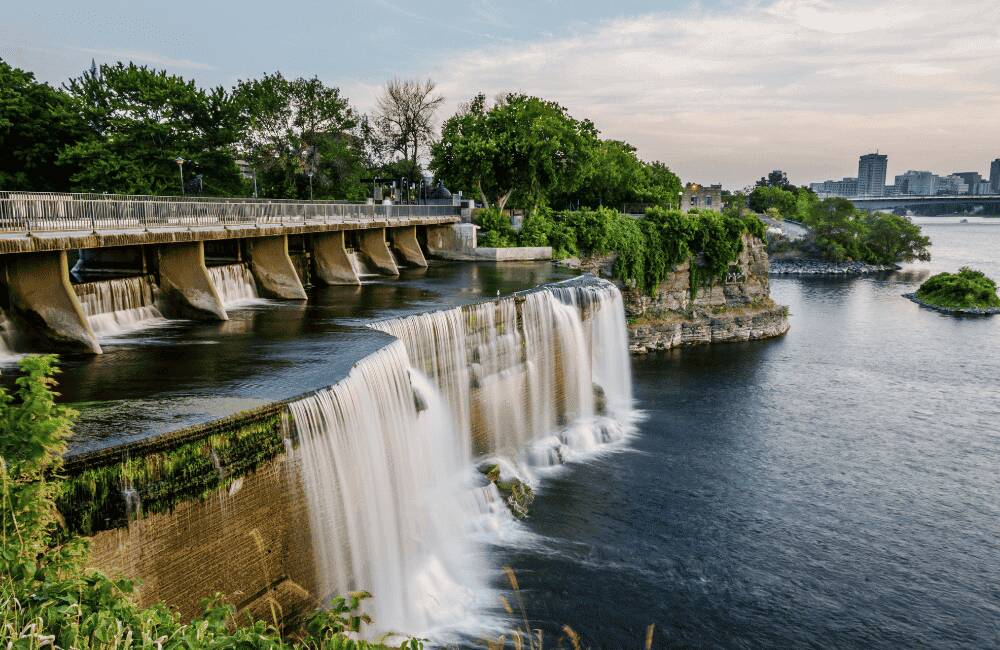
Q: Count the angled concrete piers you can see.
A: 6